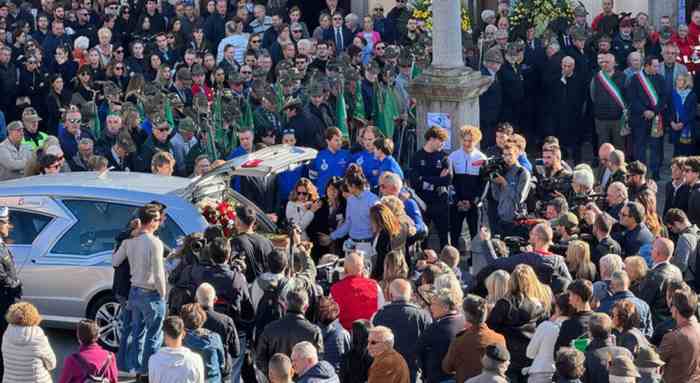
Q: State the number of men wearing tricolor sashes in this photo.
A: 2